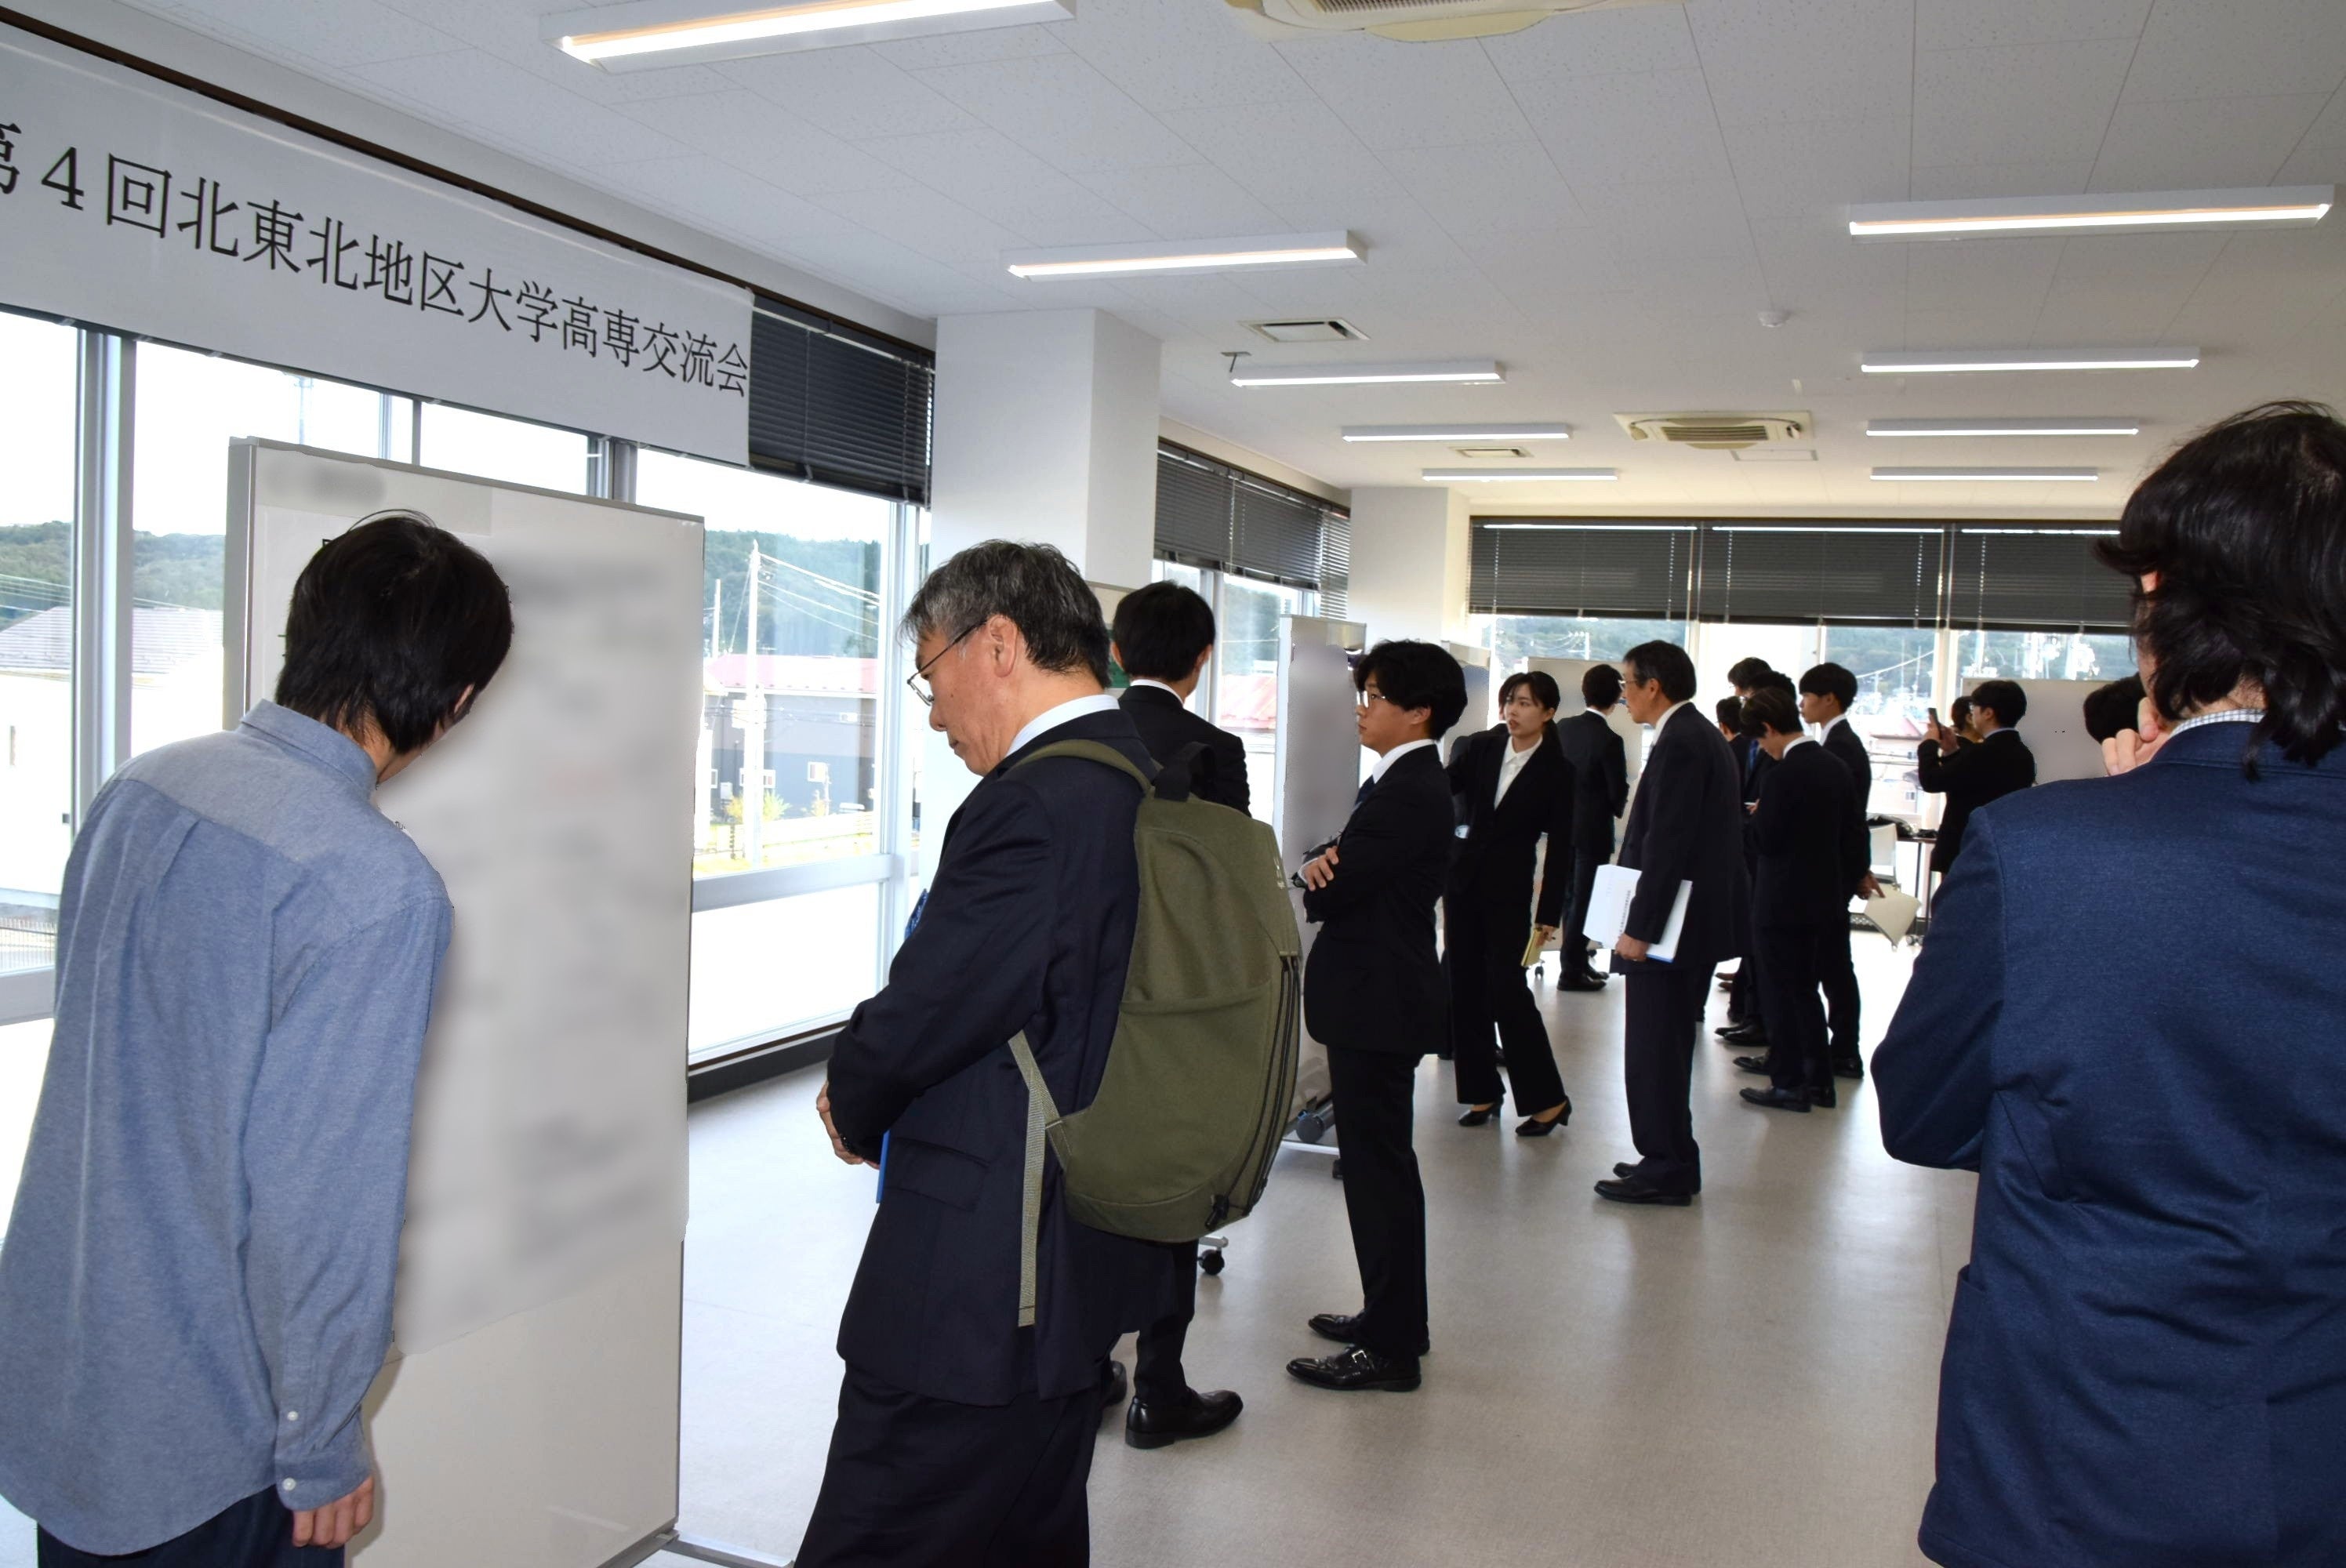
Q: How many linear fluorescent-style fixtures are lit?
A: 9